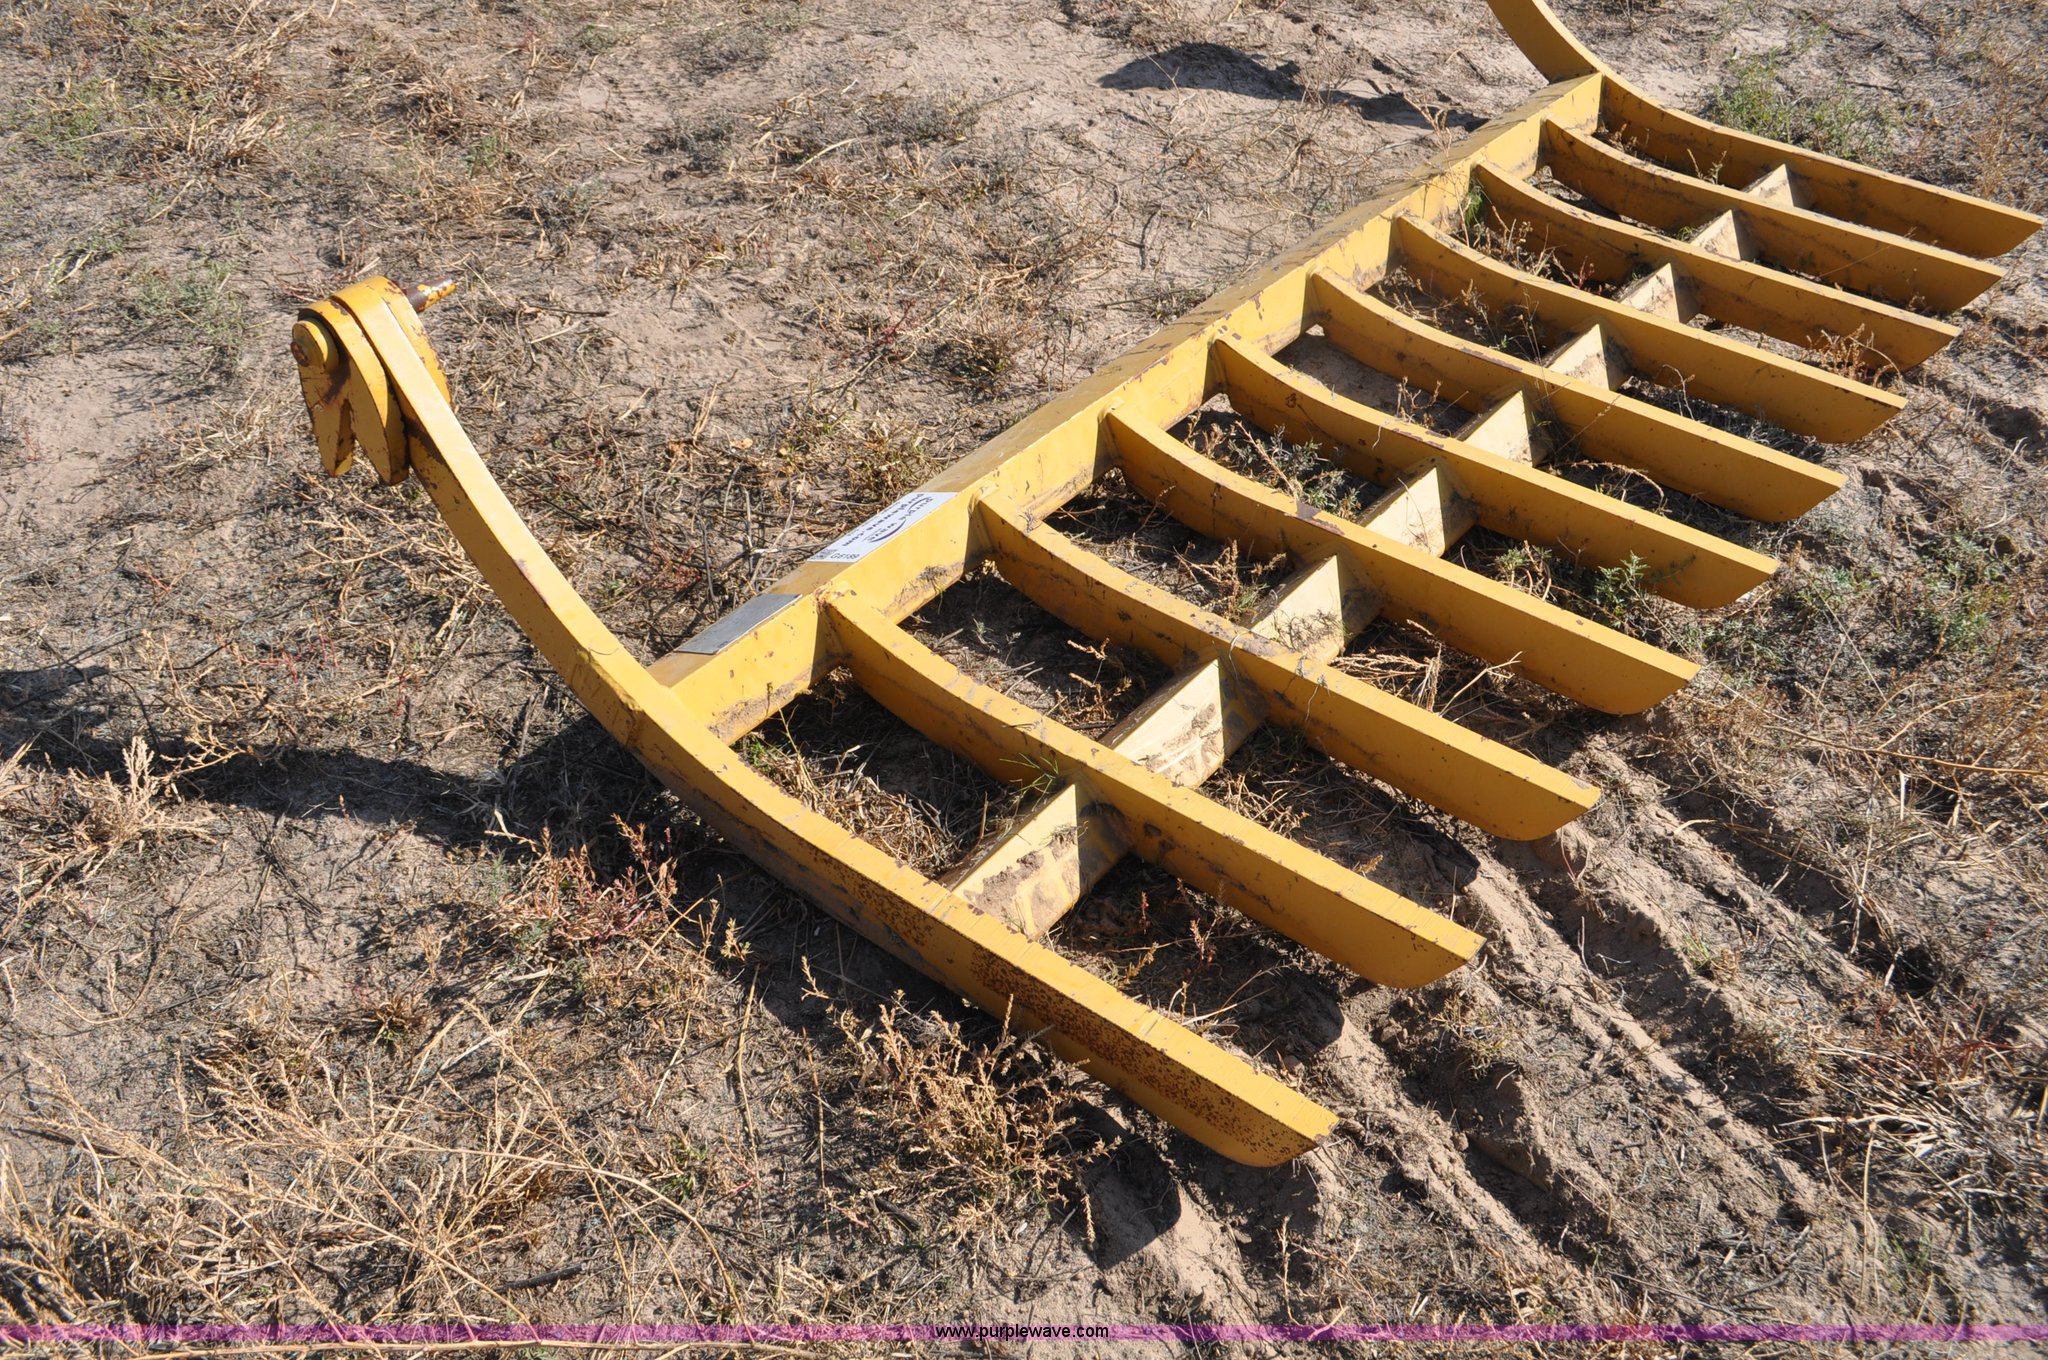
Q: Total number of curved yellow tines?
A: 10